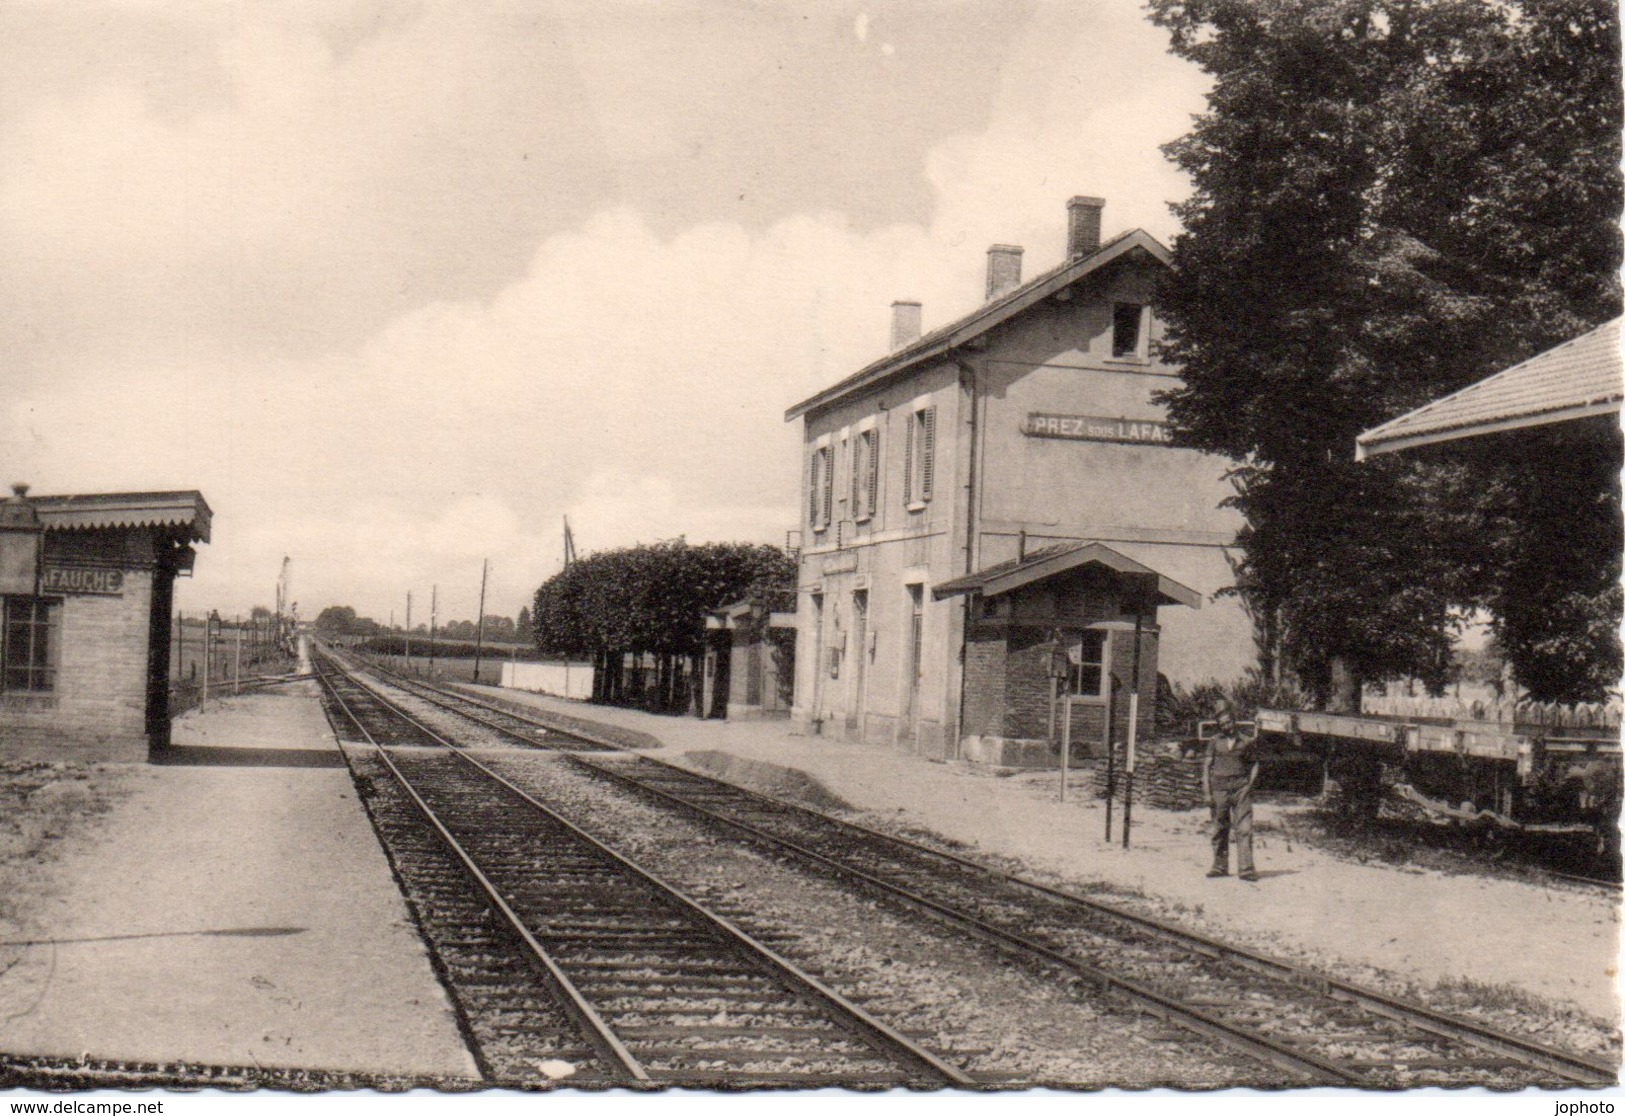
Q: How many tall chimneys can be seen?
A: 3